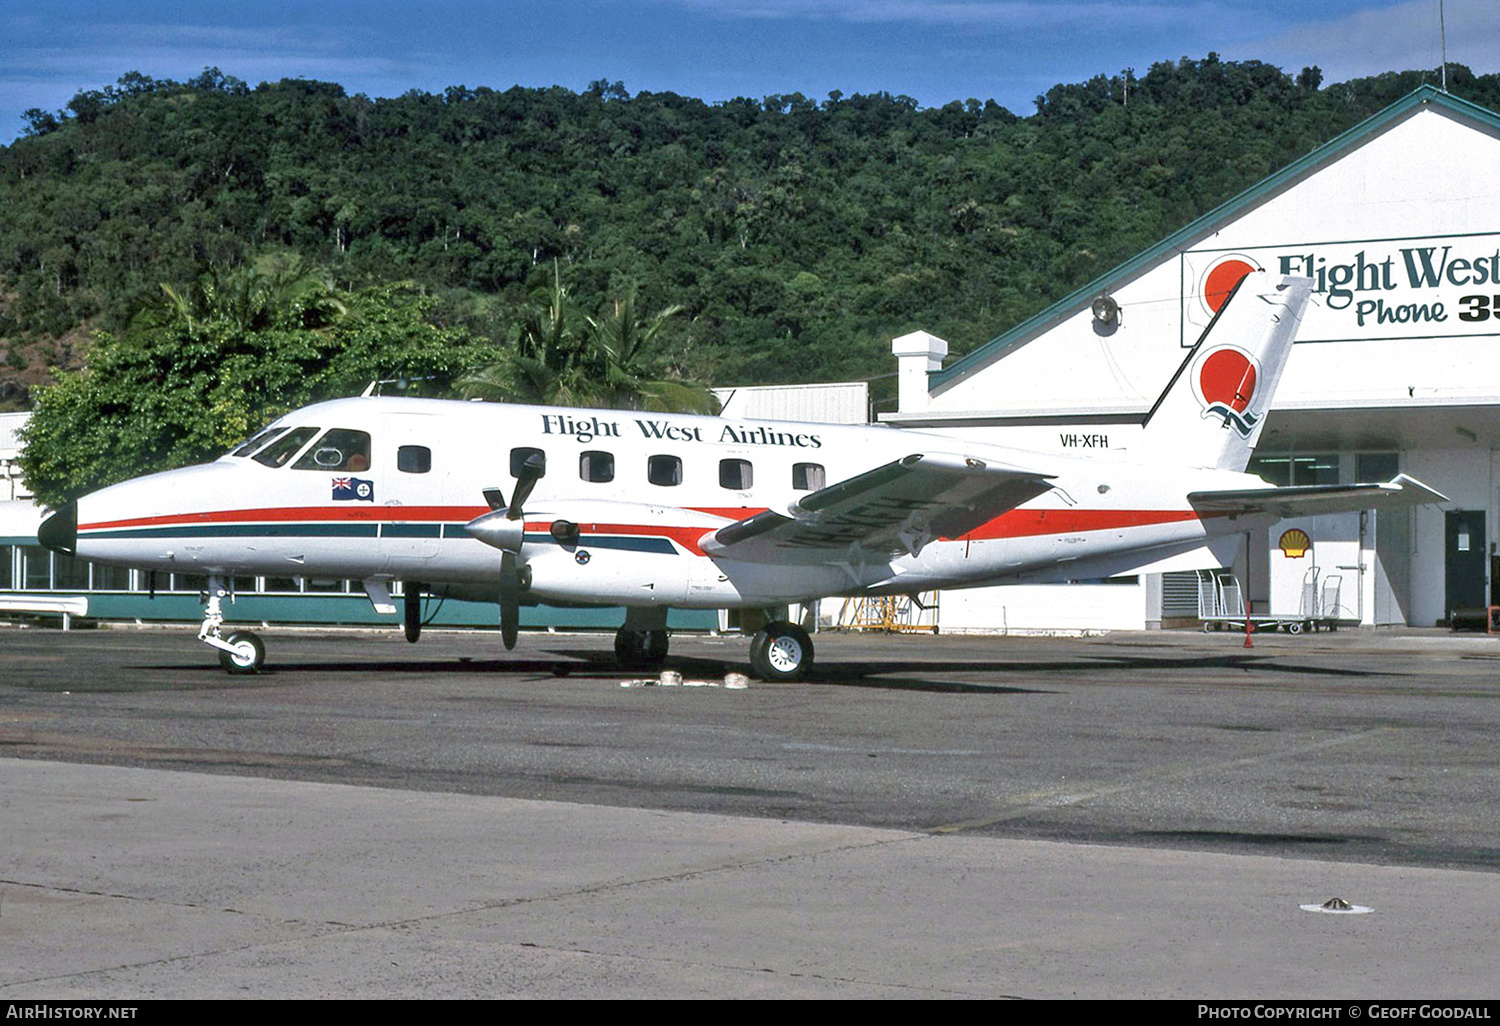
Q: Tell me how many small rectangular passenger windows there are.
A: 6